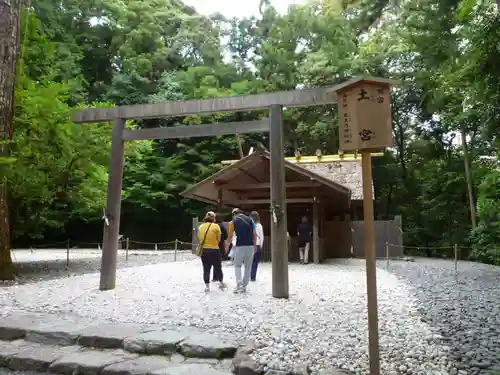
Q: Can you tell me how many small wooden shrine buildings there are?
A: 1